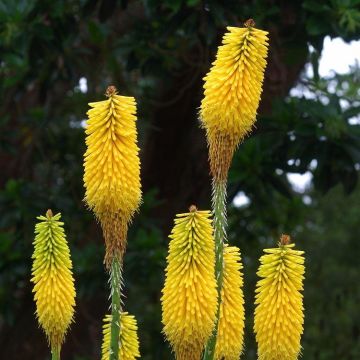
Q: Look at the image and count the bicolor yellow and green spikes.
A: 1